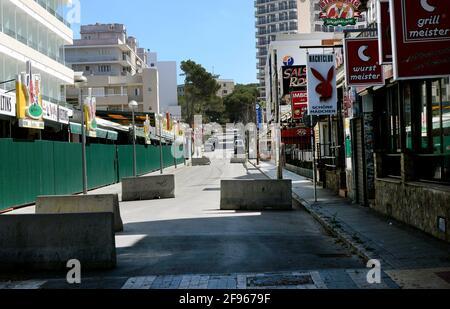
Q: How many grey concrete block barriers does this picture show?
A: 6